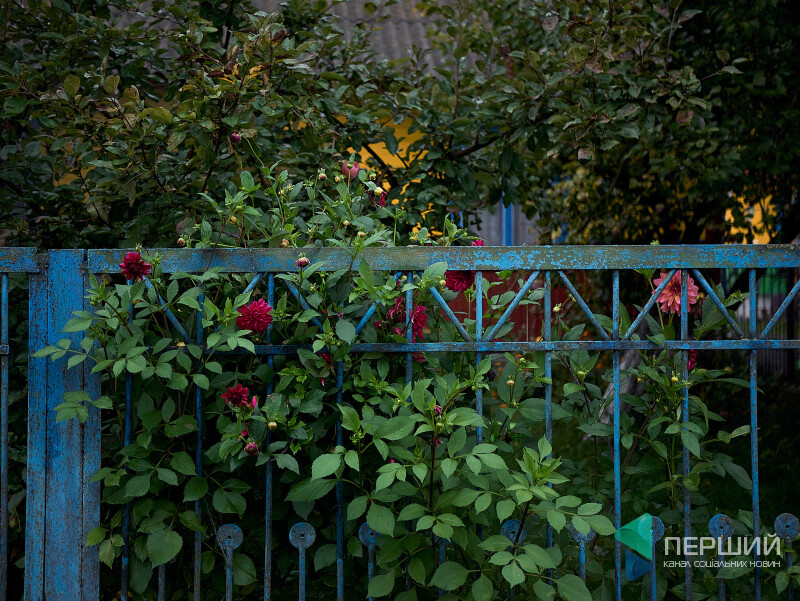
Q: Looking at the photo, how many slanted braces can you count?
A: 10